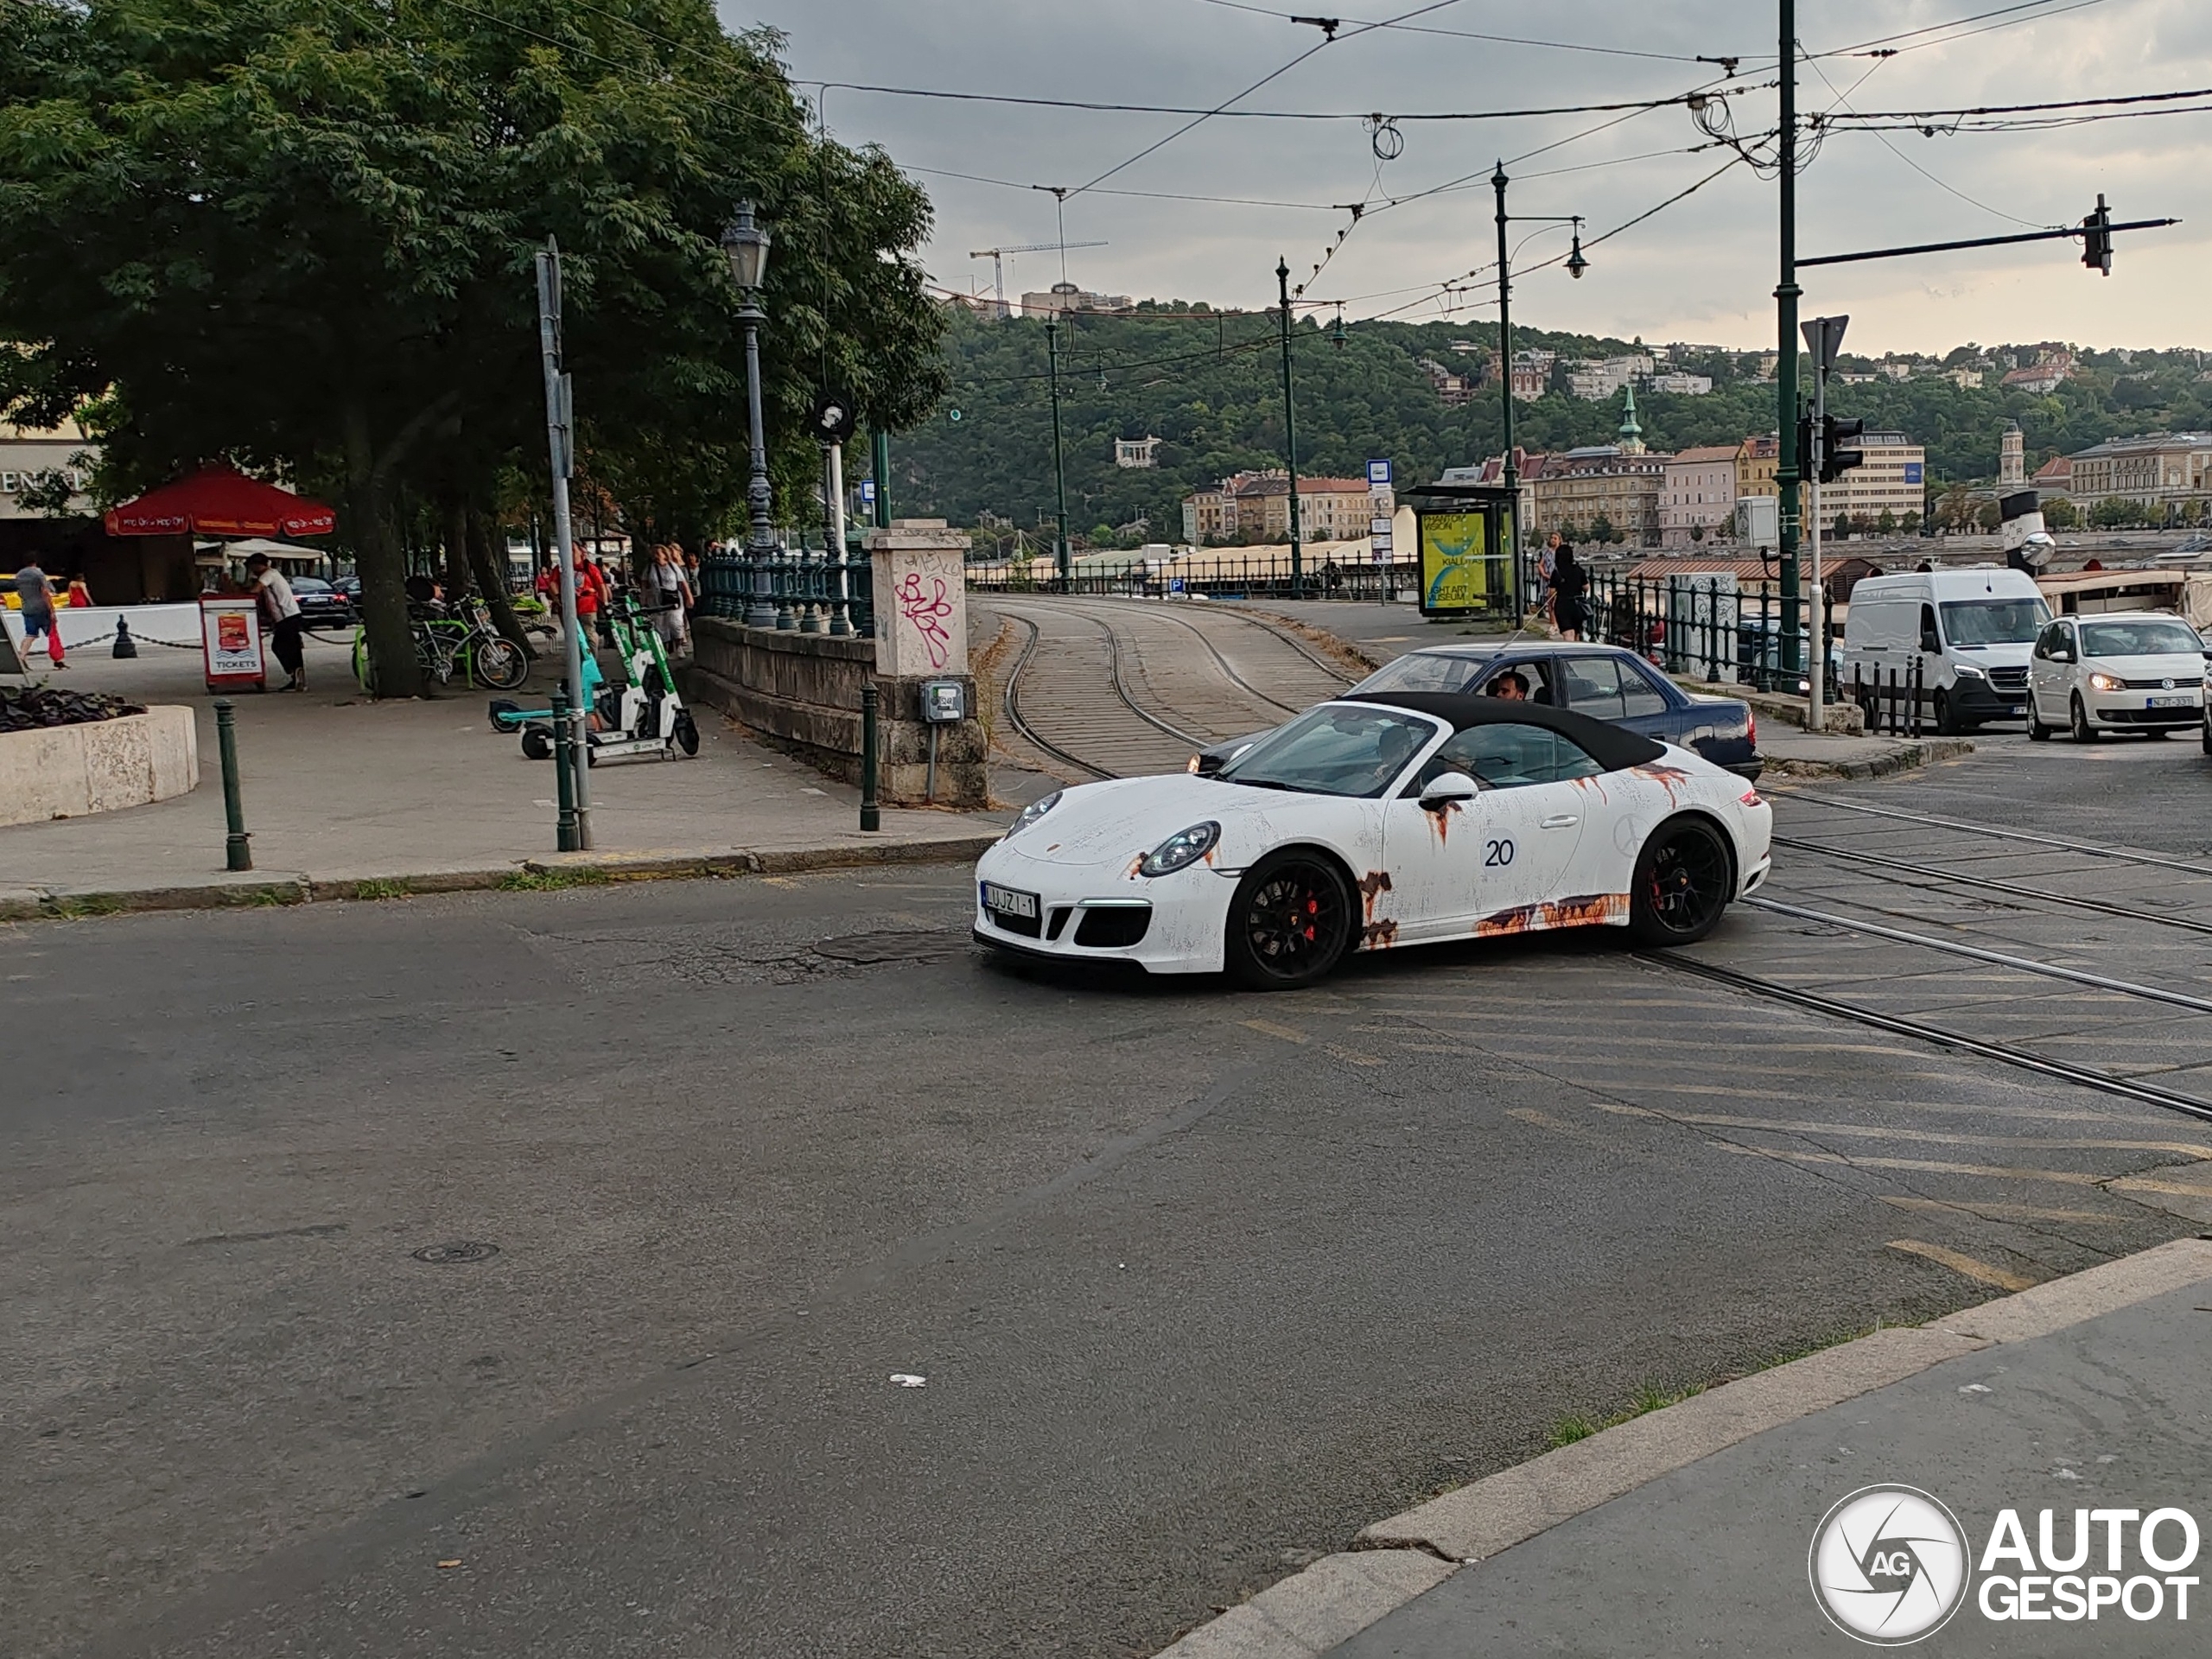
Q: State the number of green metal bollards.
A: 3